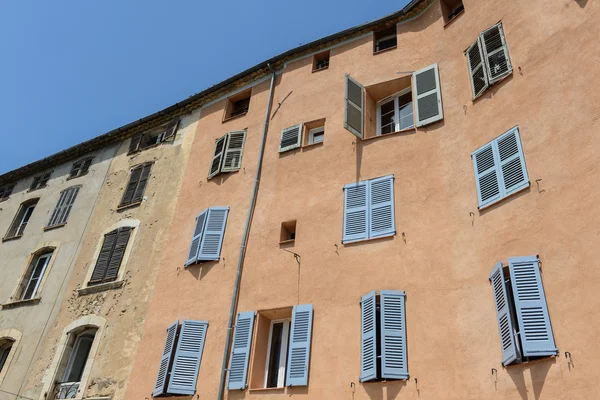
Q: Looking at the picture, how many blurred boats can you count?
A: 0